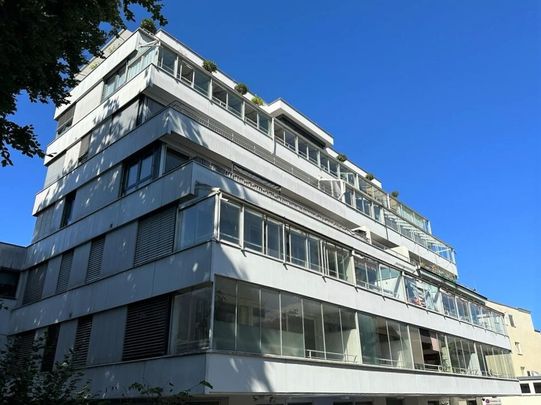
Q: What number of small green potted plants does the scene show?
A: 7